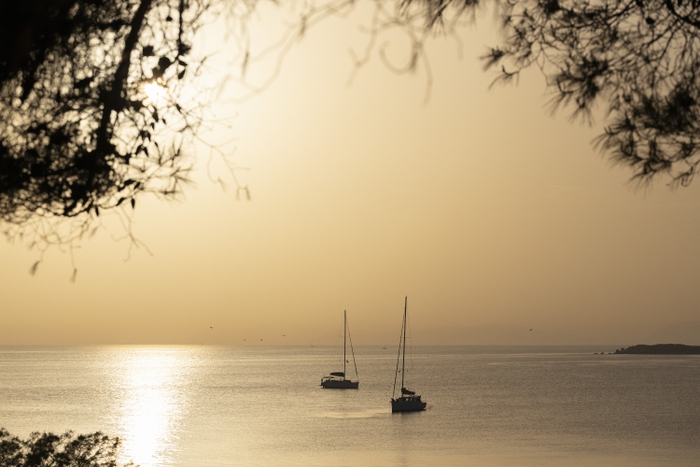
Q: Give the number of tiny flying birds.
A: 5